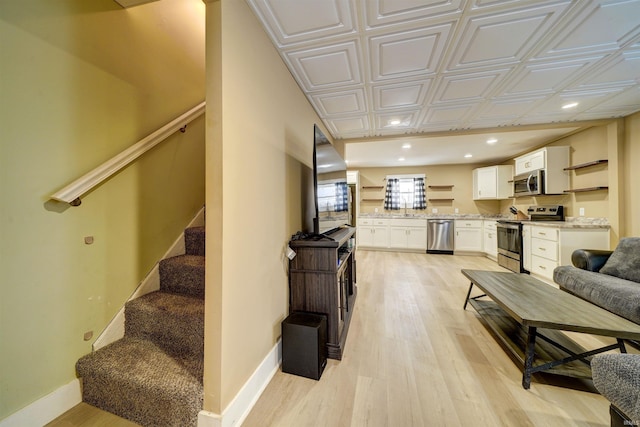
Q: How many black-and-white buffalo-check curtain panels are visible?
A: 2